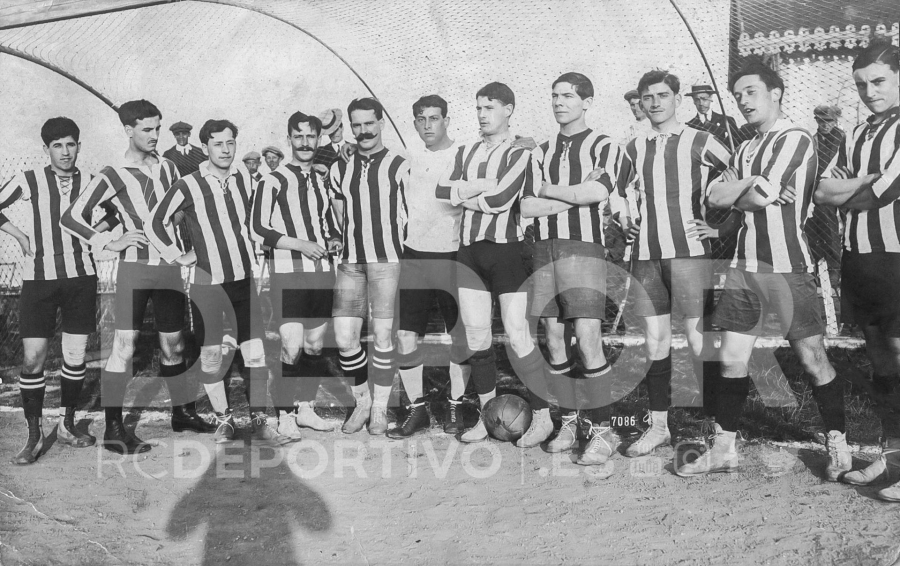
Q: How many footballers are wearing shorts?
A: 11